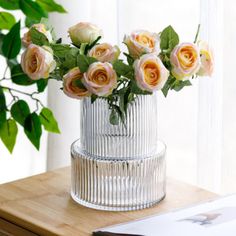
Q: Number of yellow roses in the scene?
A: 10